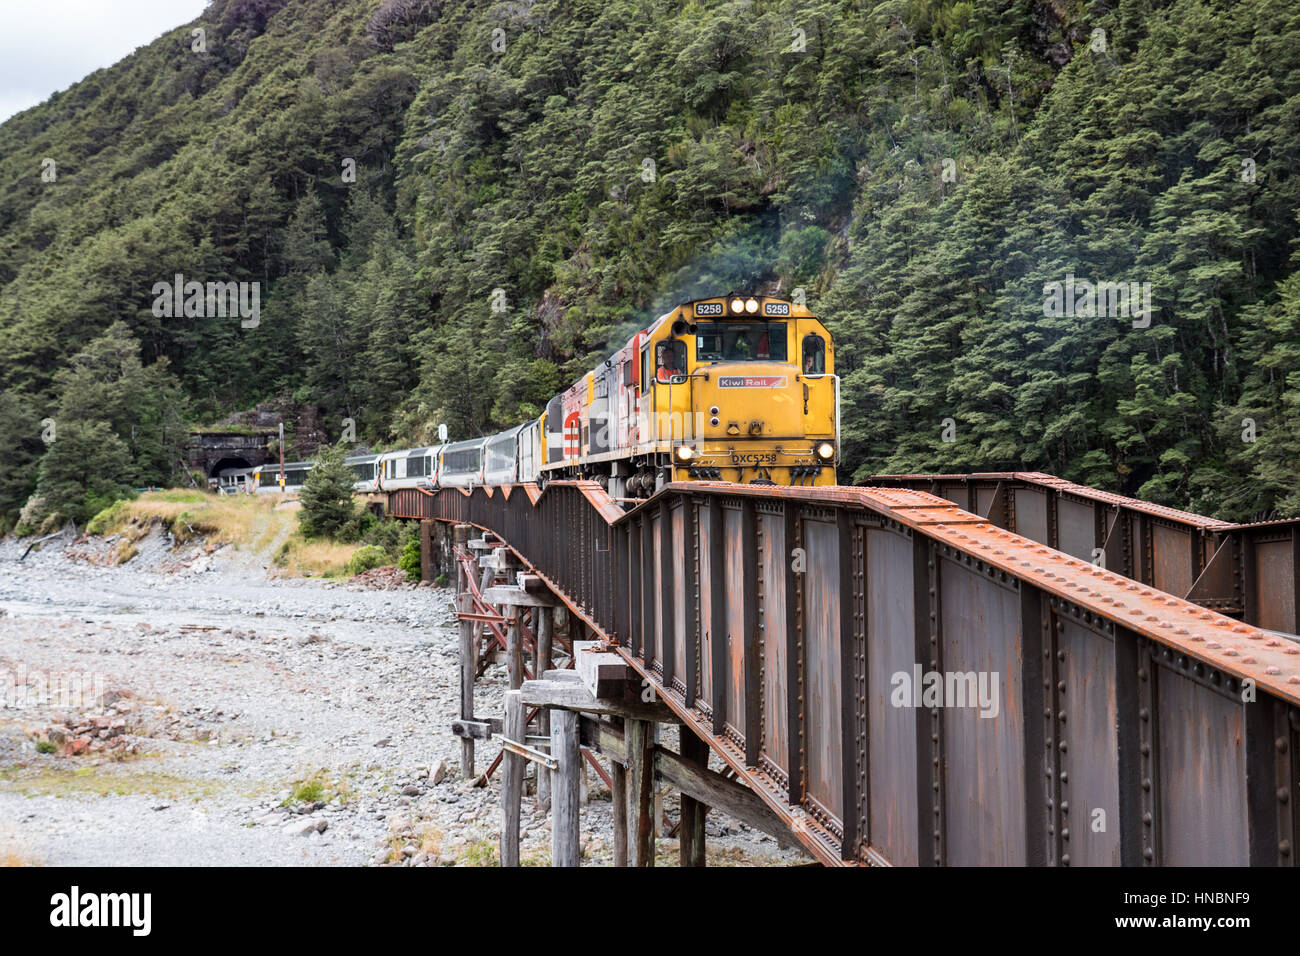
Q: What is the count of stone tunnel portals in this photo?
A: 1